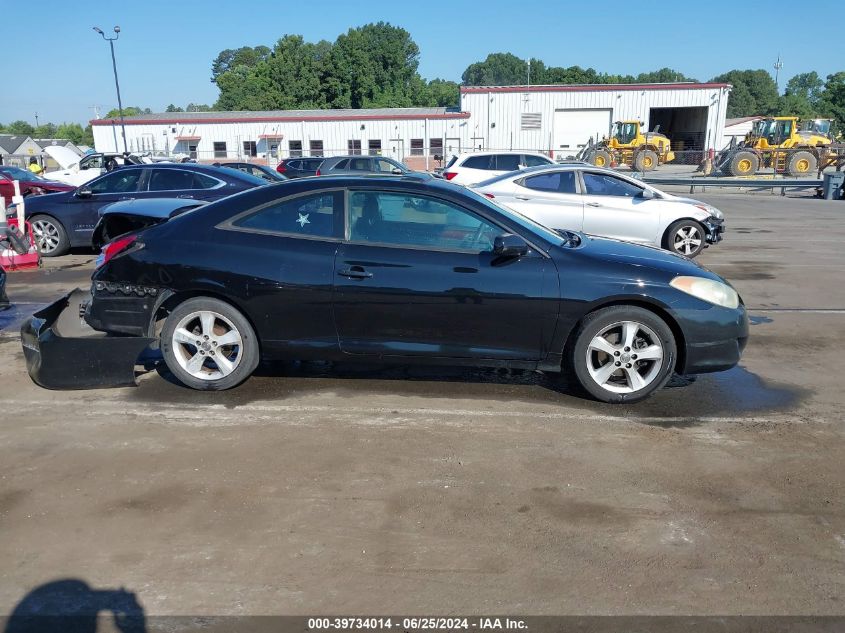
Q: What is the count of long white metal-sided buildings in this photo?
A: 2